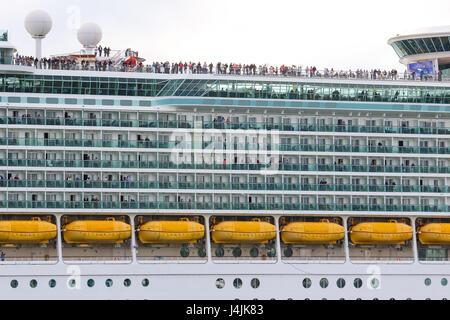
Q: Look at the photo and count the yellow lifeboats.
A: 7